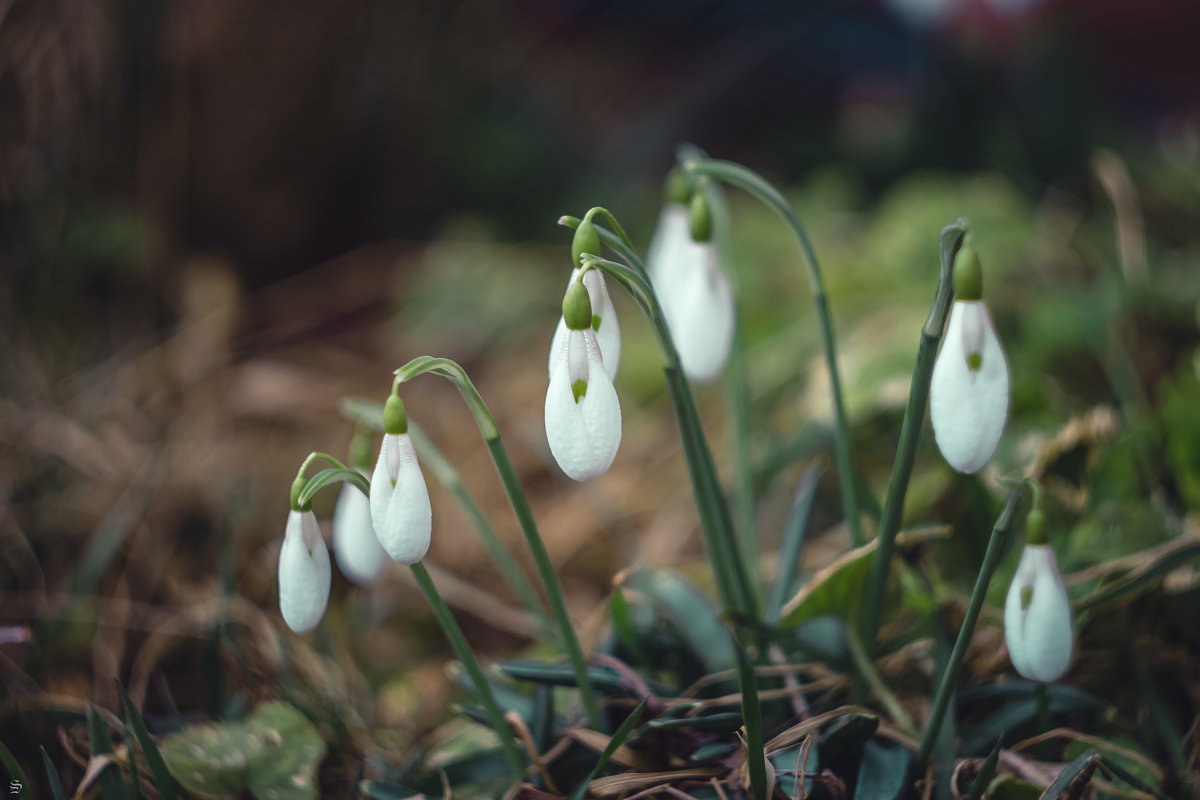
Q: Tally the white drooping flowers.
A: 9